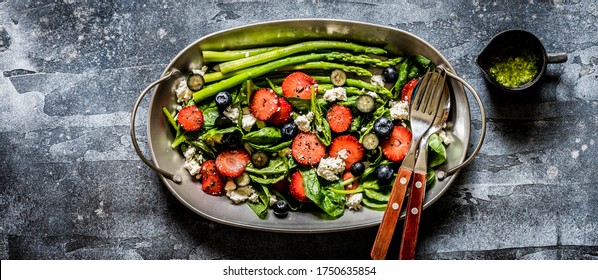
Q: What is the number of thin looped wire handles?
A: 2